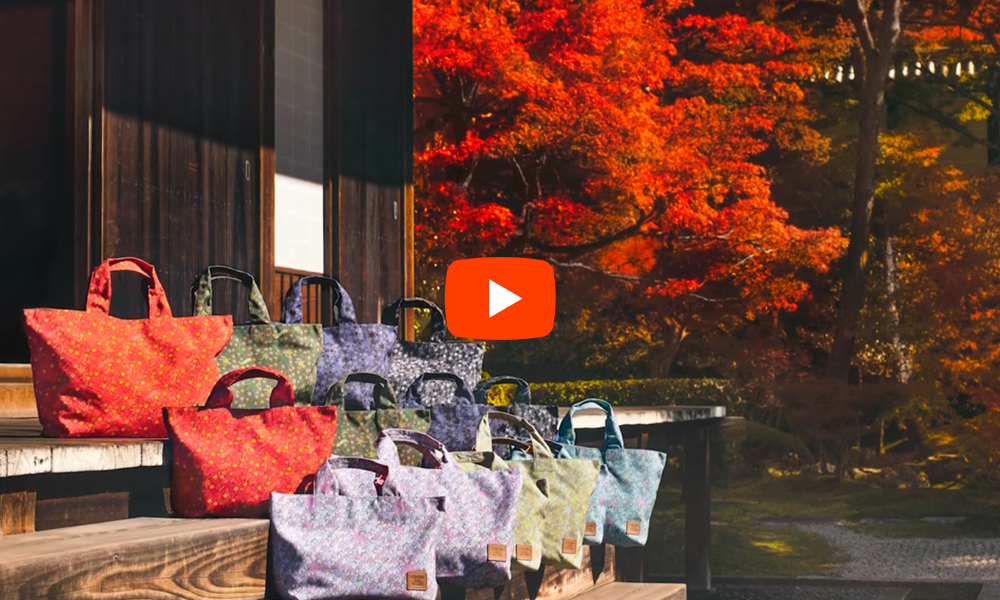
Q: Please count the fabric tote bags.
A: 14